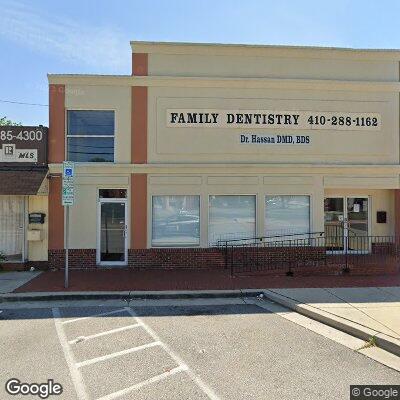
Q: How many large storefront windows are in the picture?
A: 3